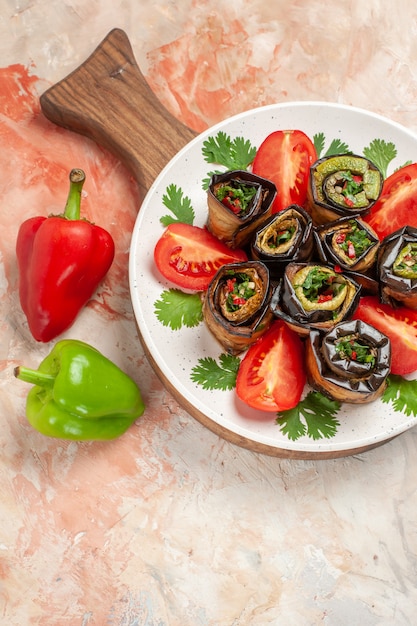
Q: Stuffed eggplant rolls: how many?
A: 8